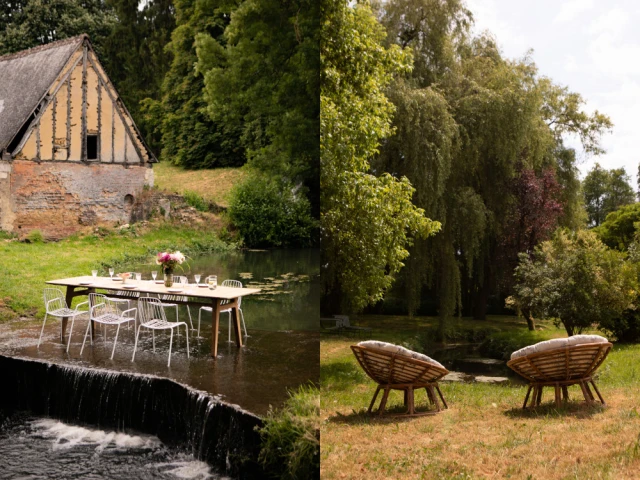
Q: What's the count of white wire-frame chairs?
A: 6